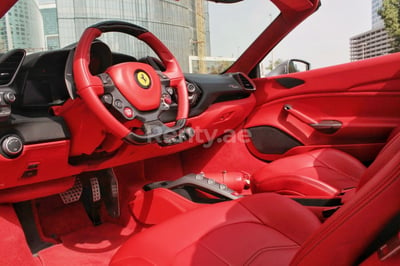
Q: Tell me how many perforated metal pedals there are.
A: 2